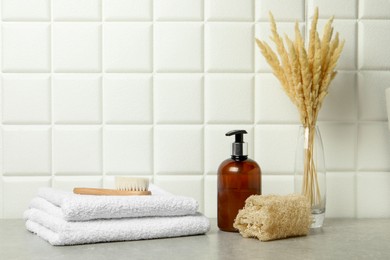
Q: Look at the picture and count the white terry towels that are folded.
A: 2